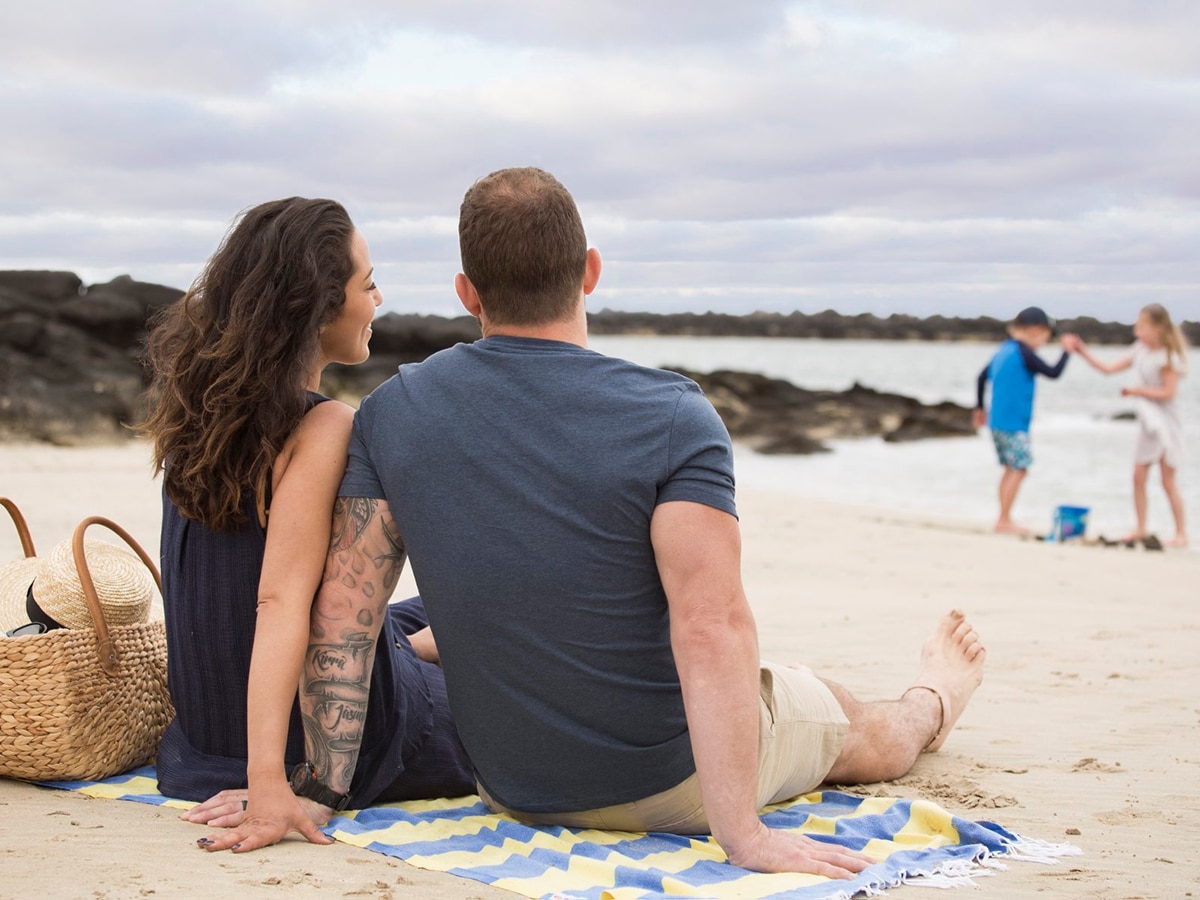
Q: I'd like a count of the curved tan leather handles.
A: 2